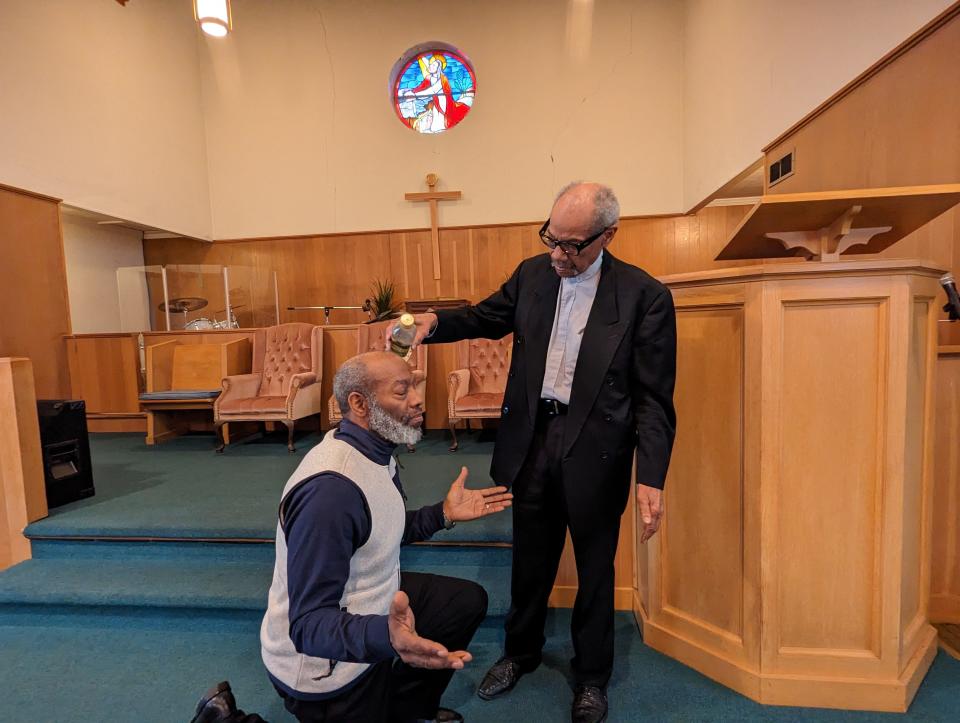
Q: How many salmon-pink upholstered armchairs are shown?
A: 3